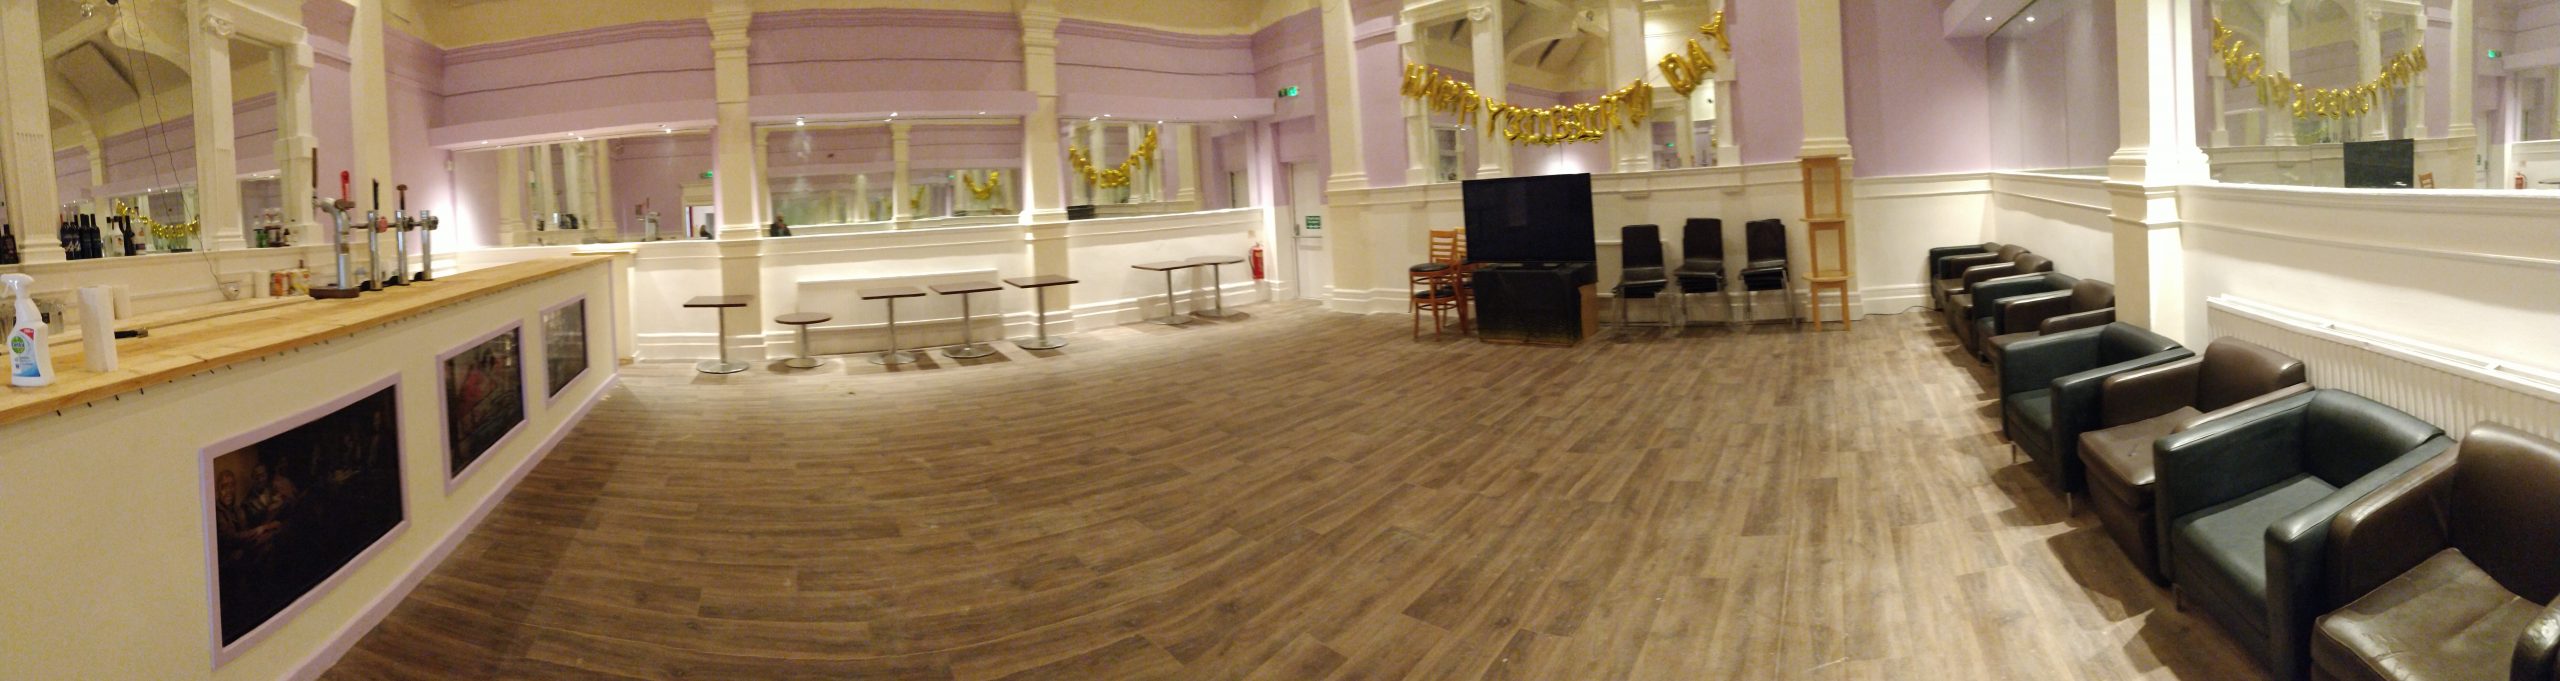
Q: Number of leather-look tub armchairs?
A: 9